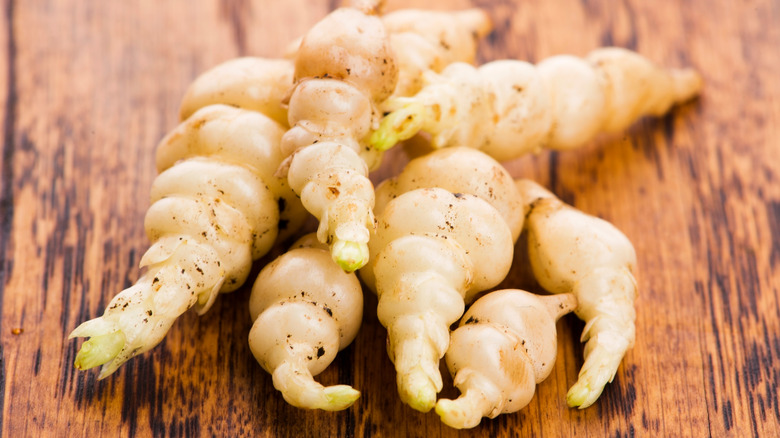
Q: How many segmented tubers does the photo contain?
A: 8